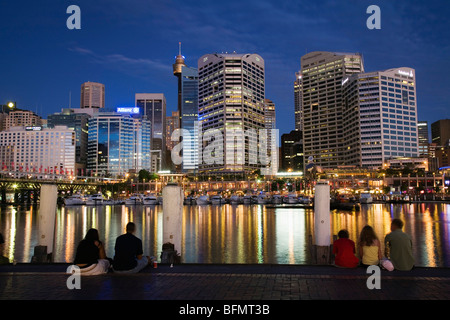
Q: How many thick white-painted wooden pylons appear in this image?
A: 3